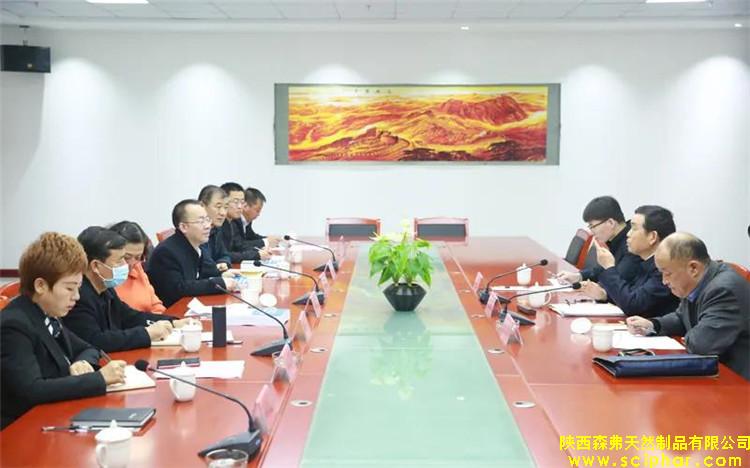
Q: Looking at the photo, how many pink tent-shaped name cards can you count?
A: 10